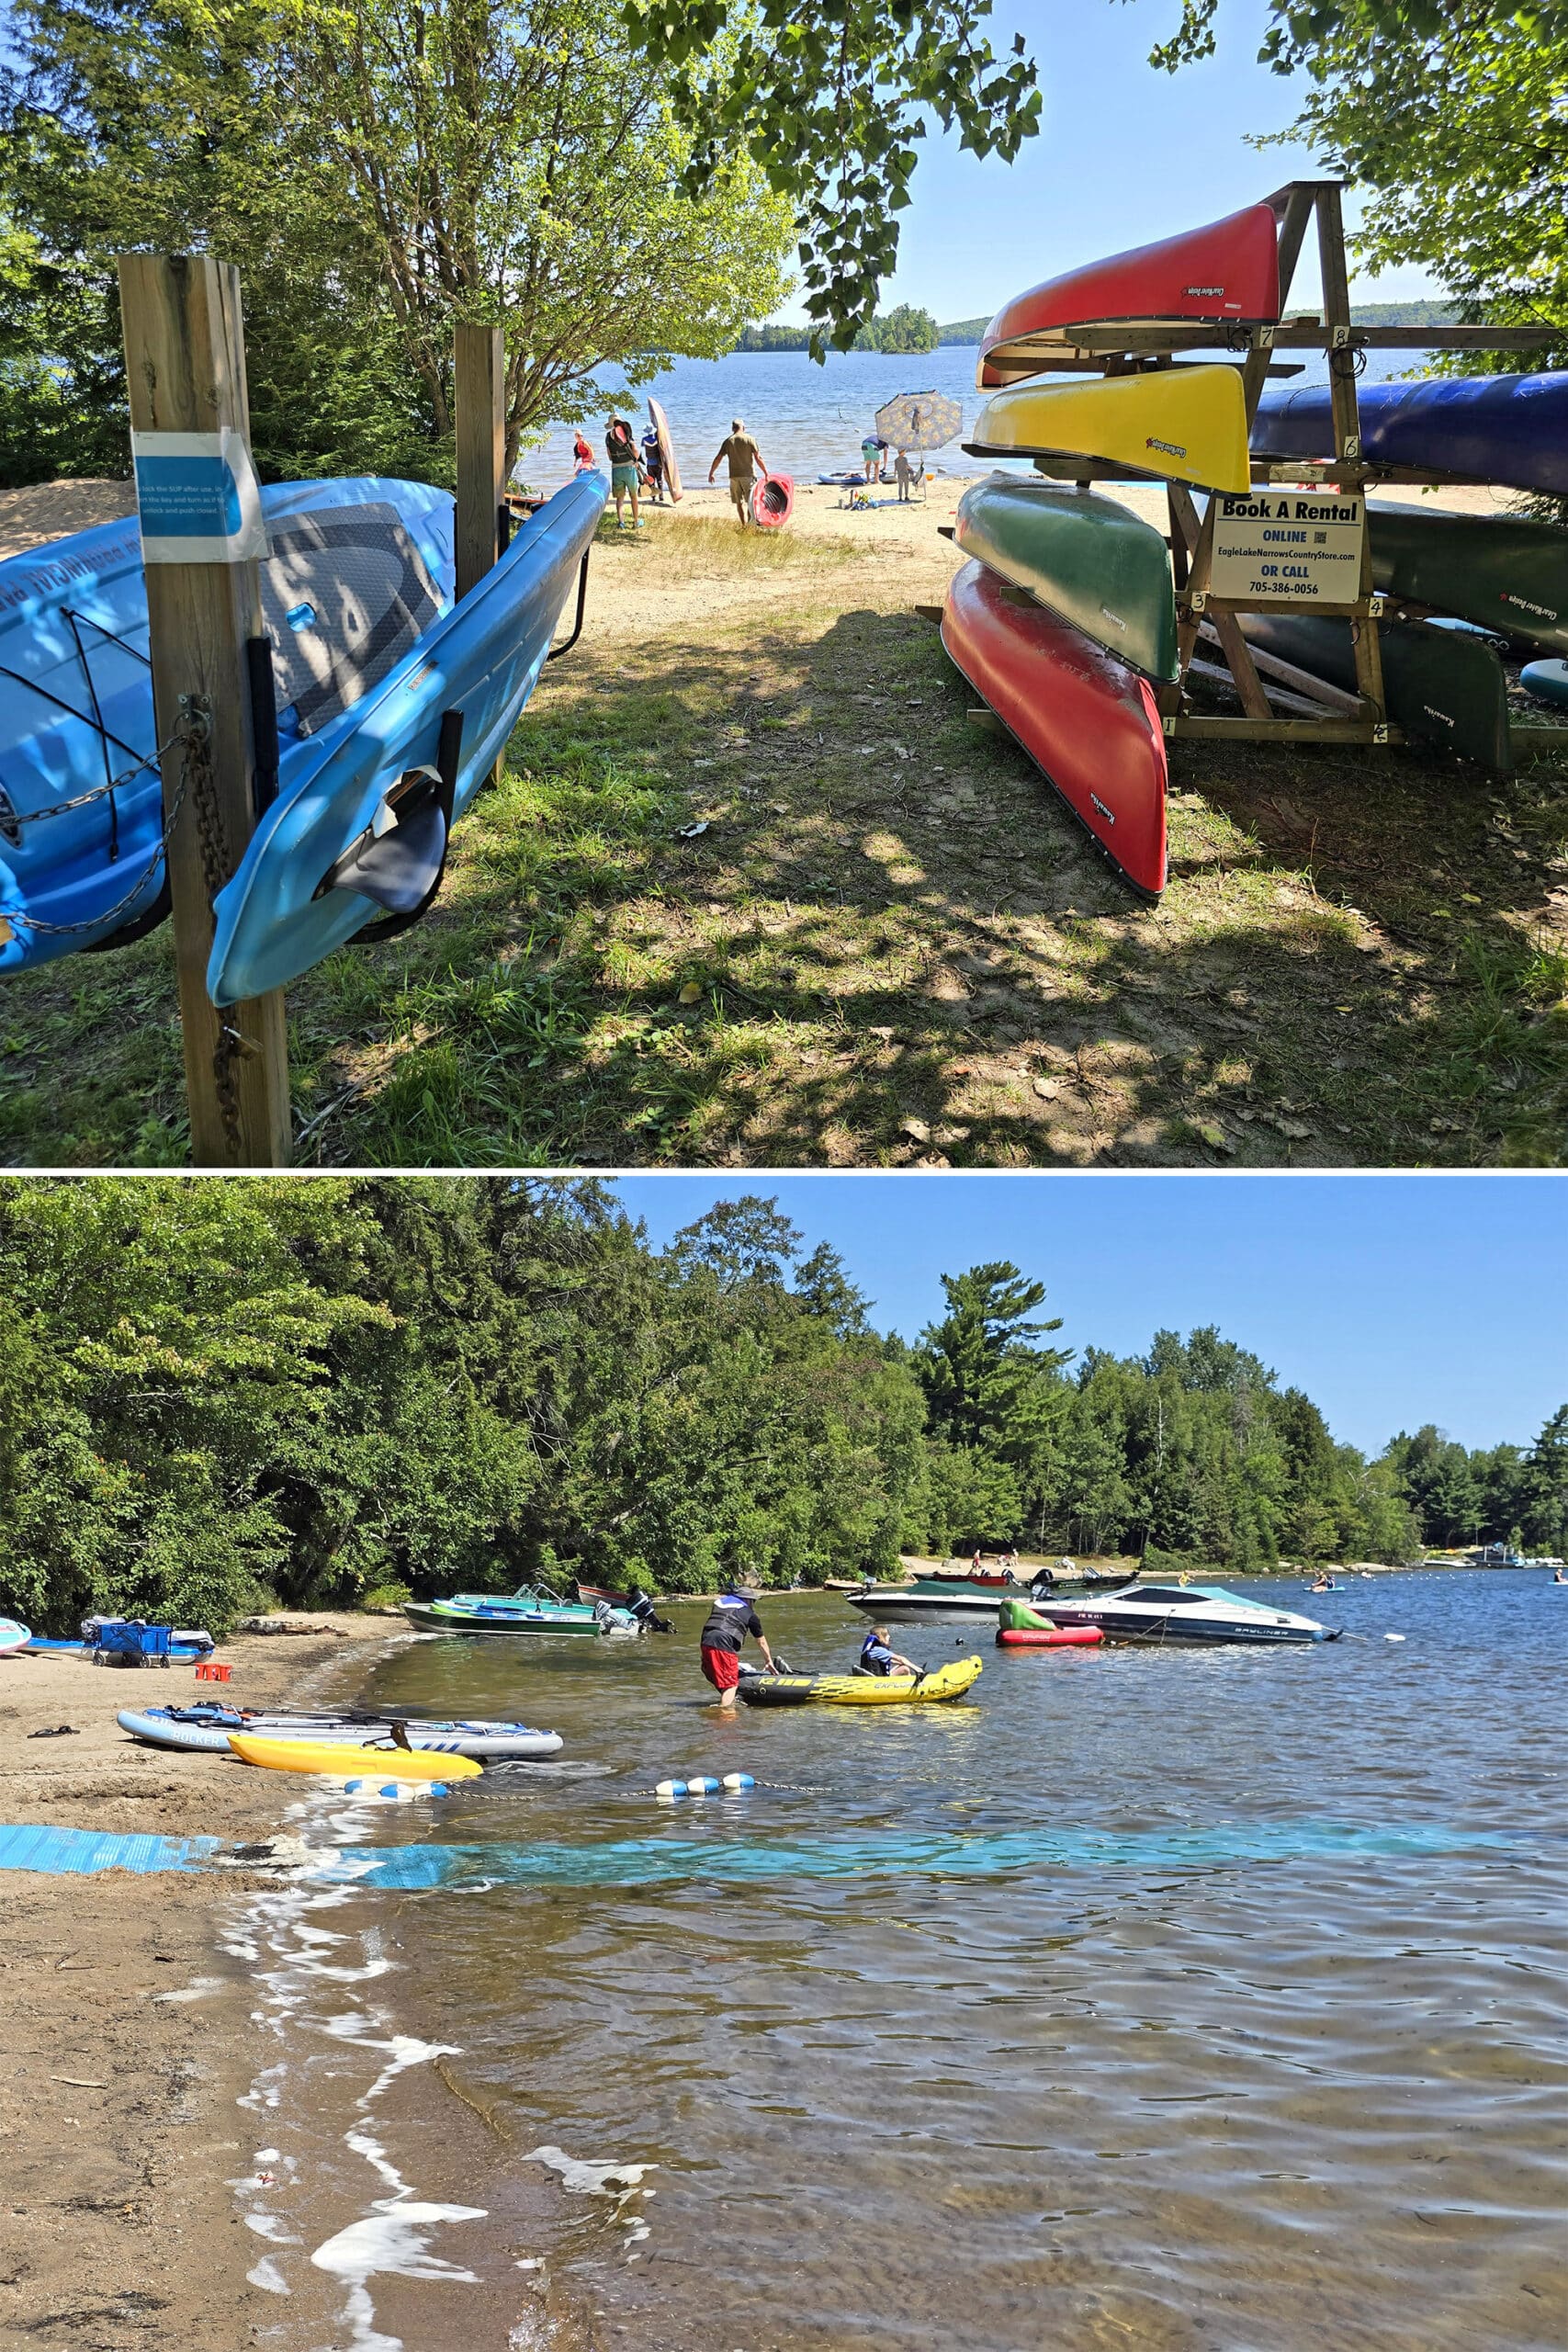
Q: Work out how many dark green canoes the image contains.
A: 2